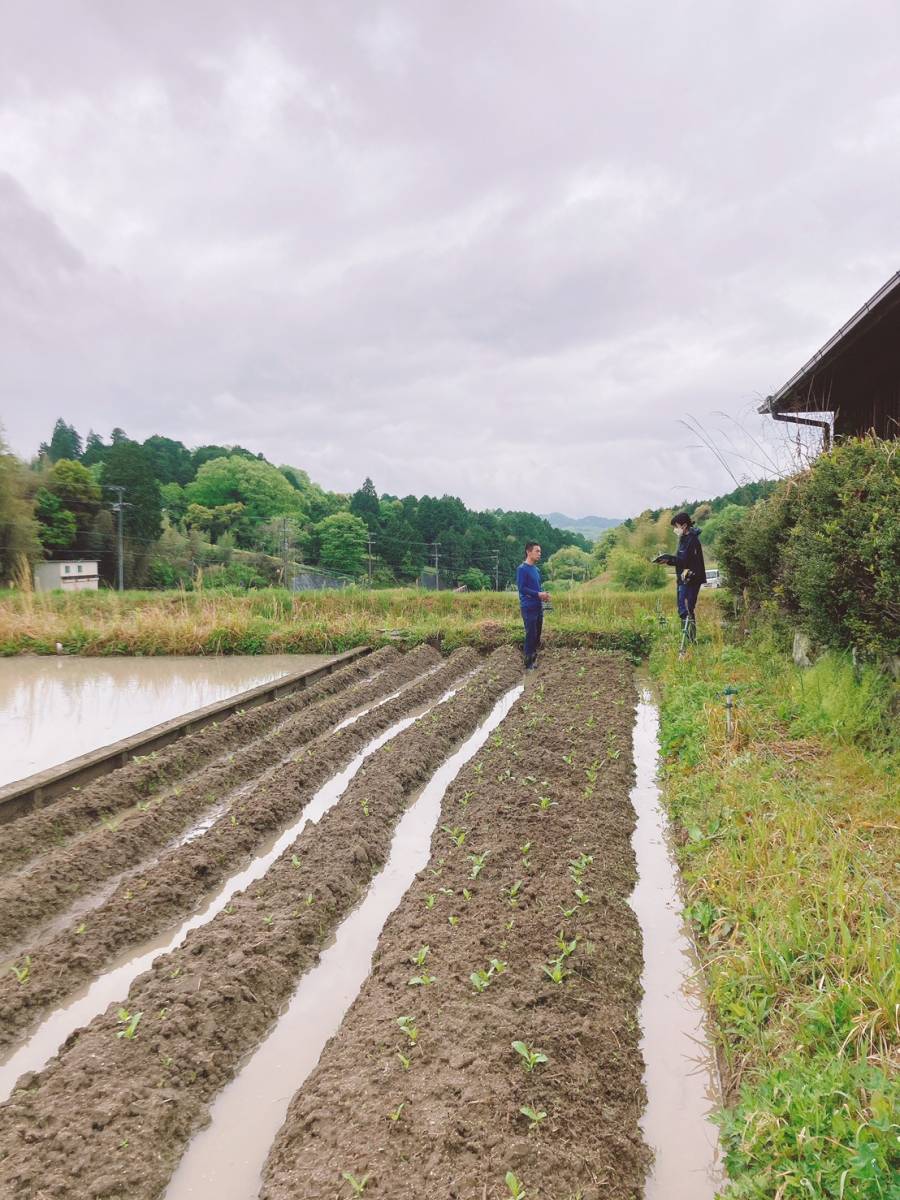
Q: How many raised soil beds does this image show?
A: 5